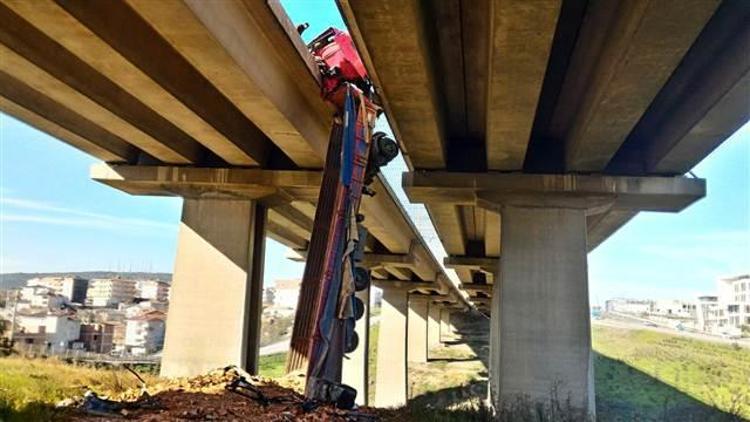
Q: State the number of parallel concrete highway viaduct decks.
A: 2